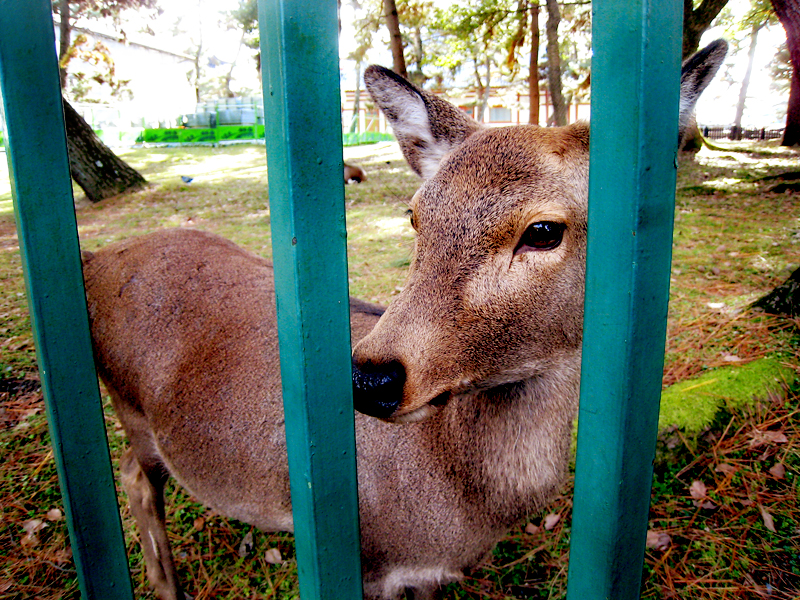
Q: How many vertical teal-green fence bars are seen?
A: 3